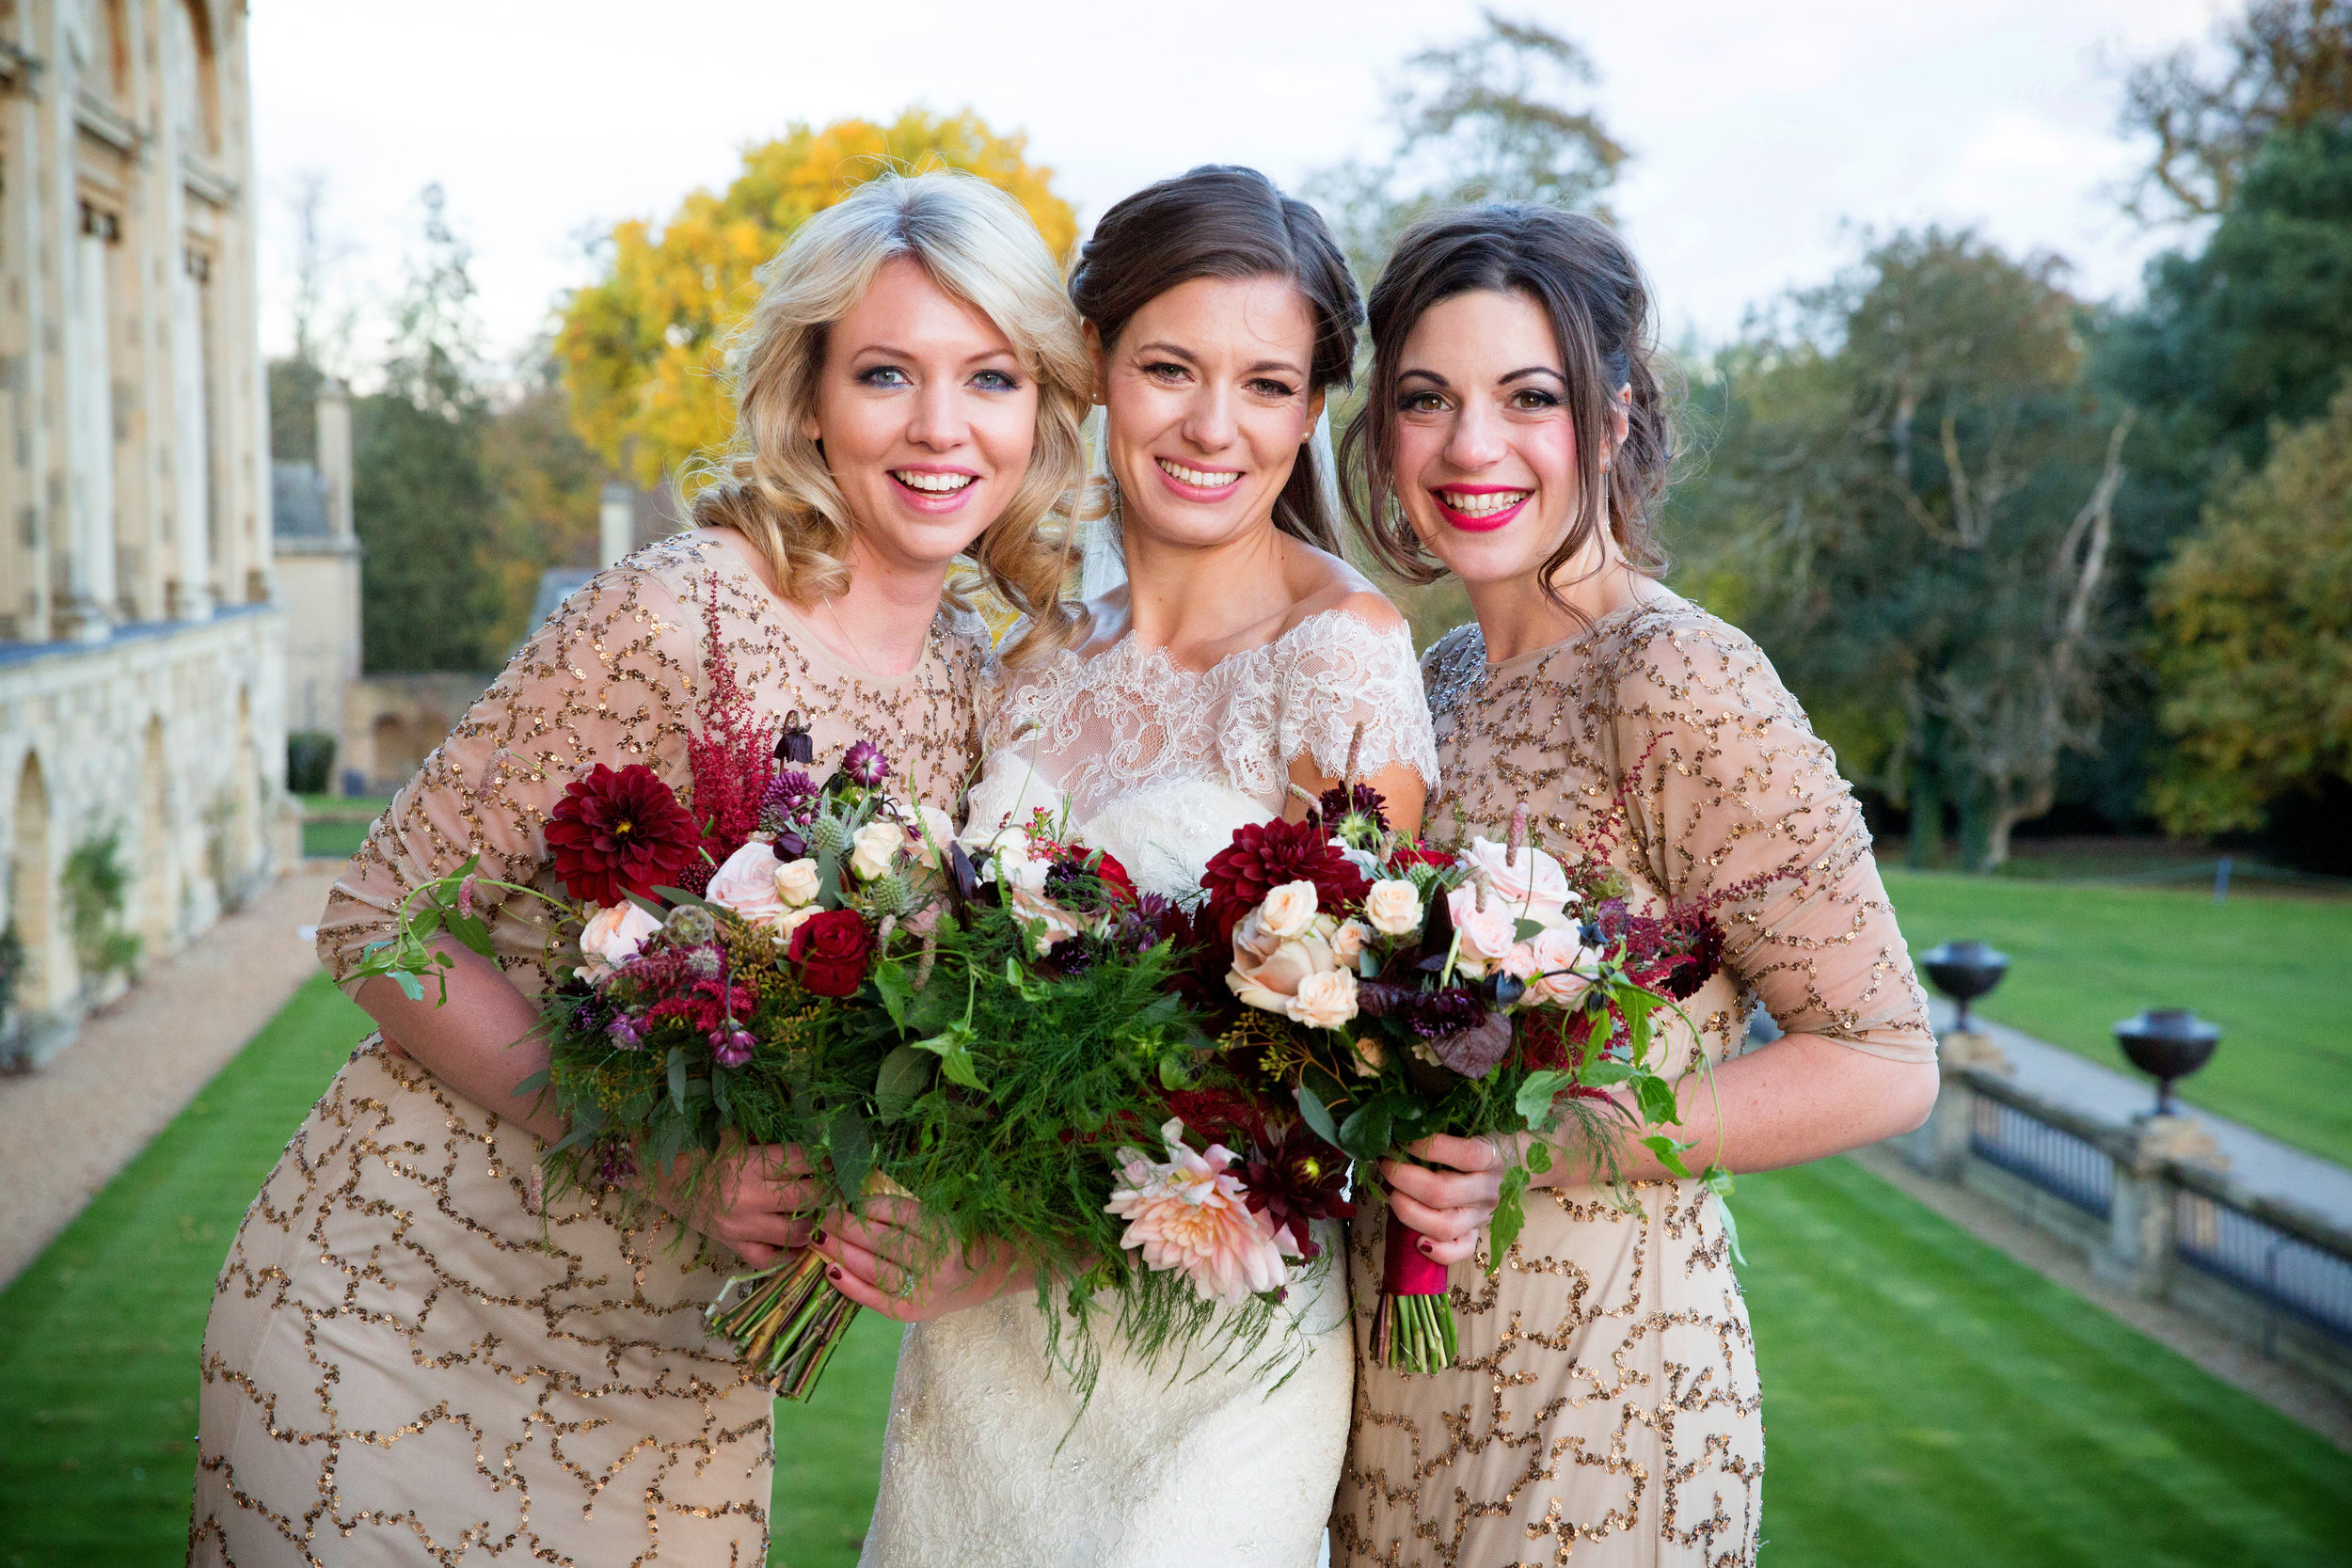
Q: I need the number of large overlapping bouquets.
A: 3